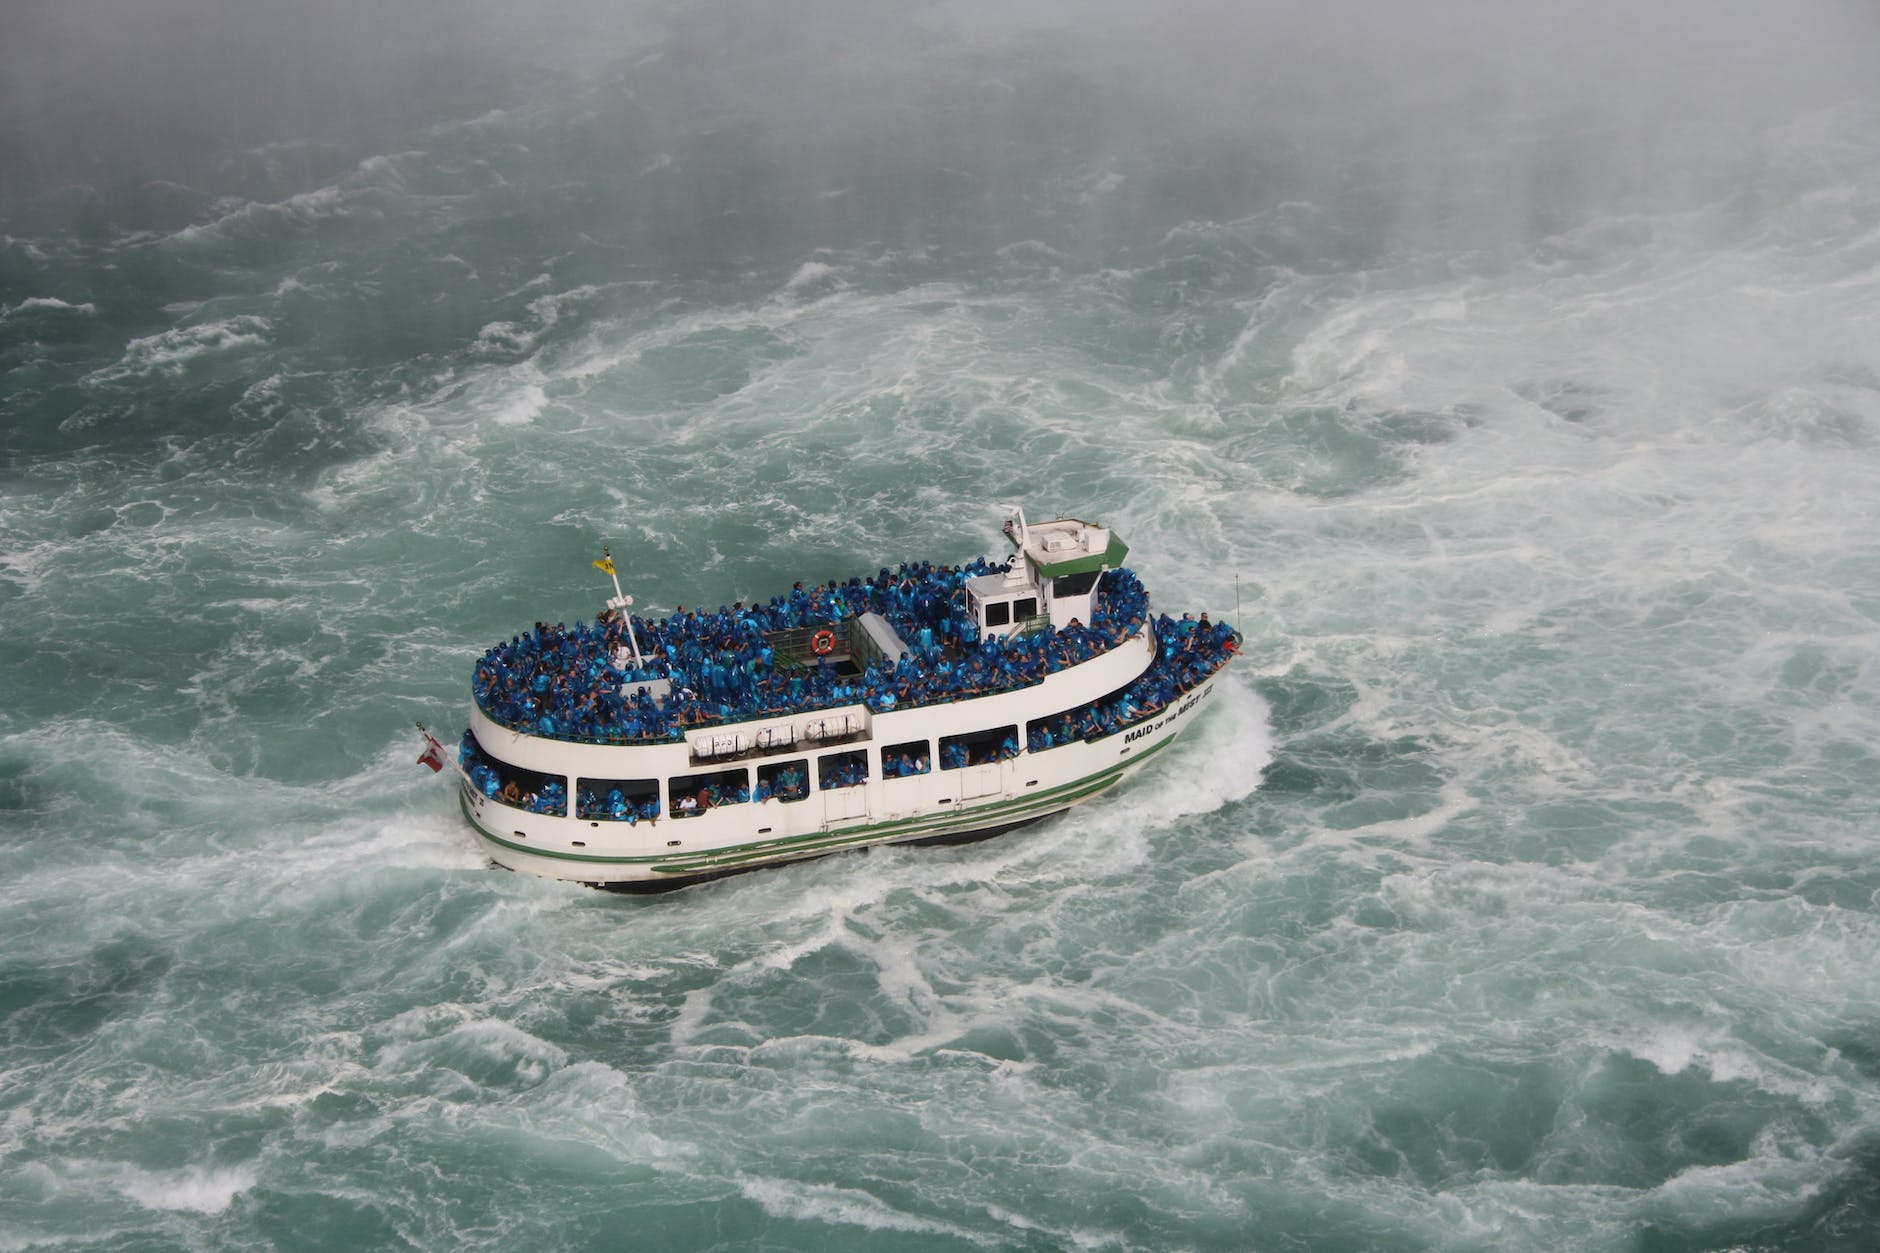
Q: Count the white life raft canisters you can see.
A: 3